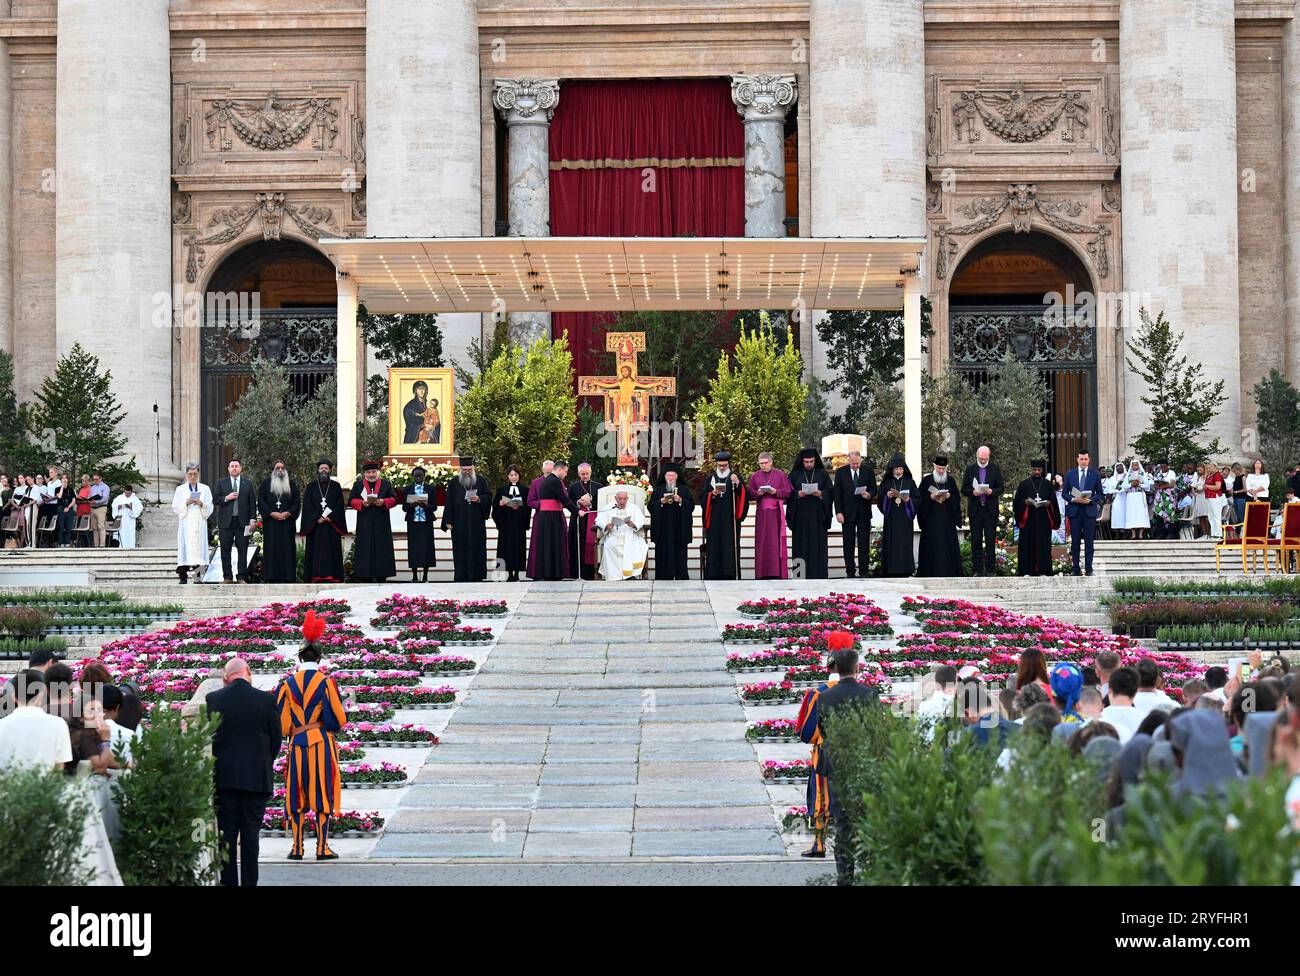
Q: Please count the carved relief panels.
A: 2